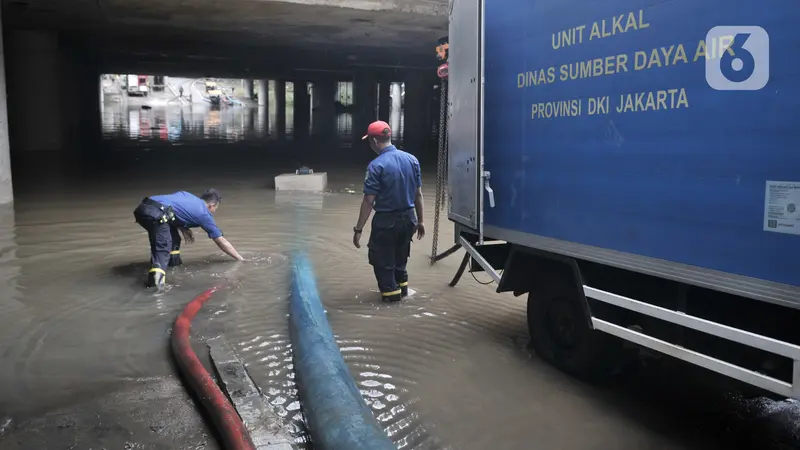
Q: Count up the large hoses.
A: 2